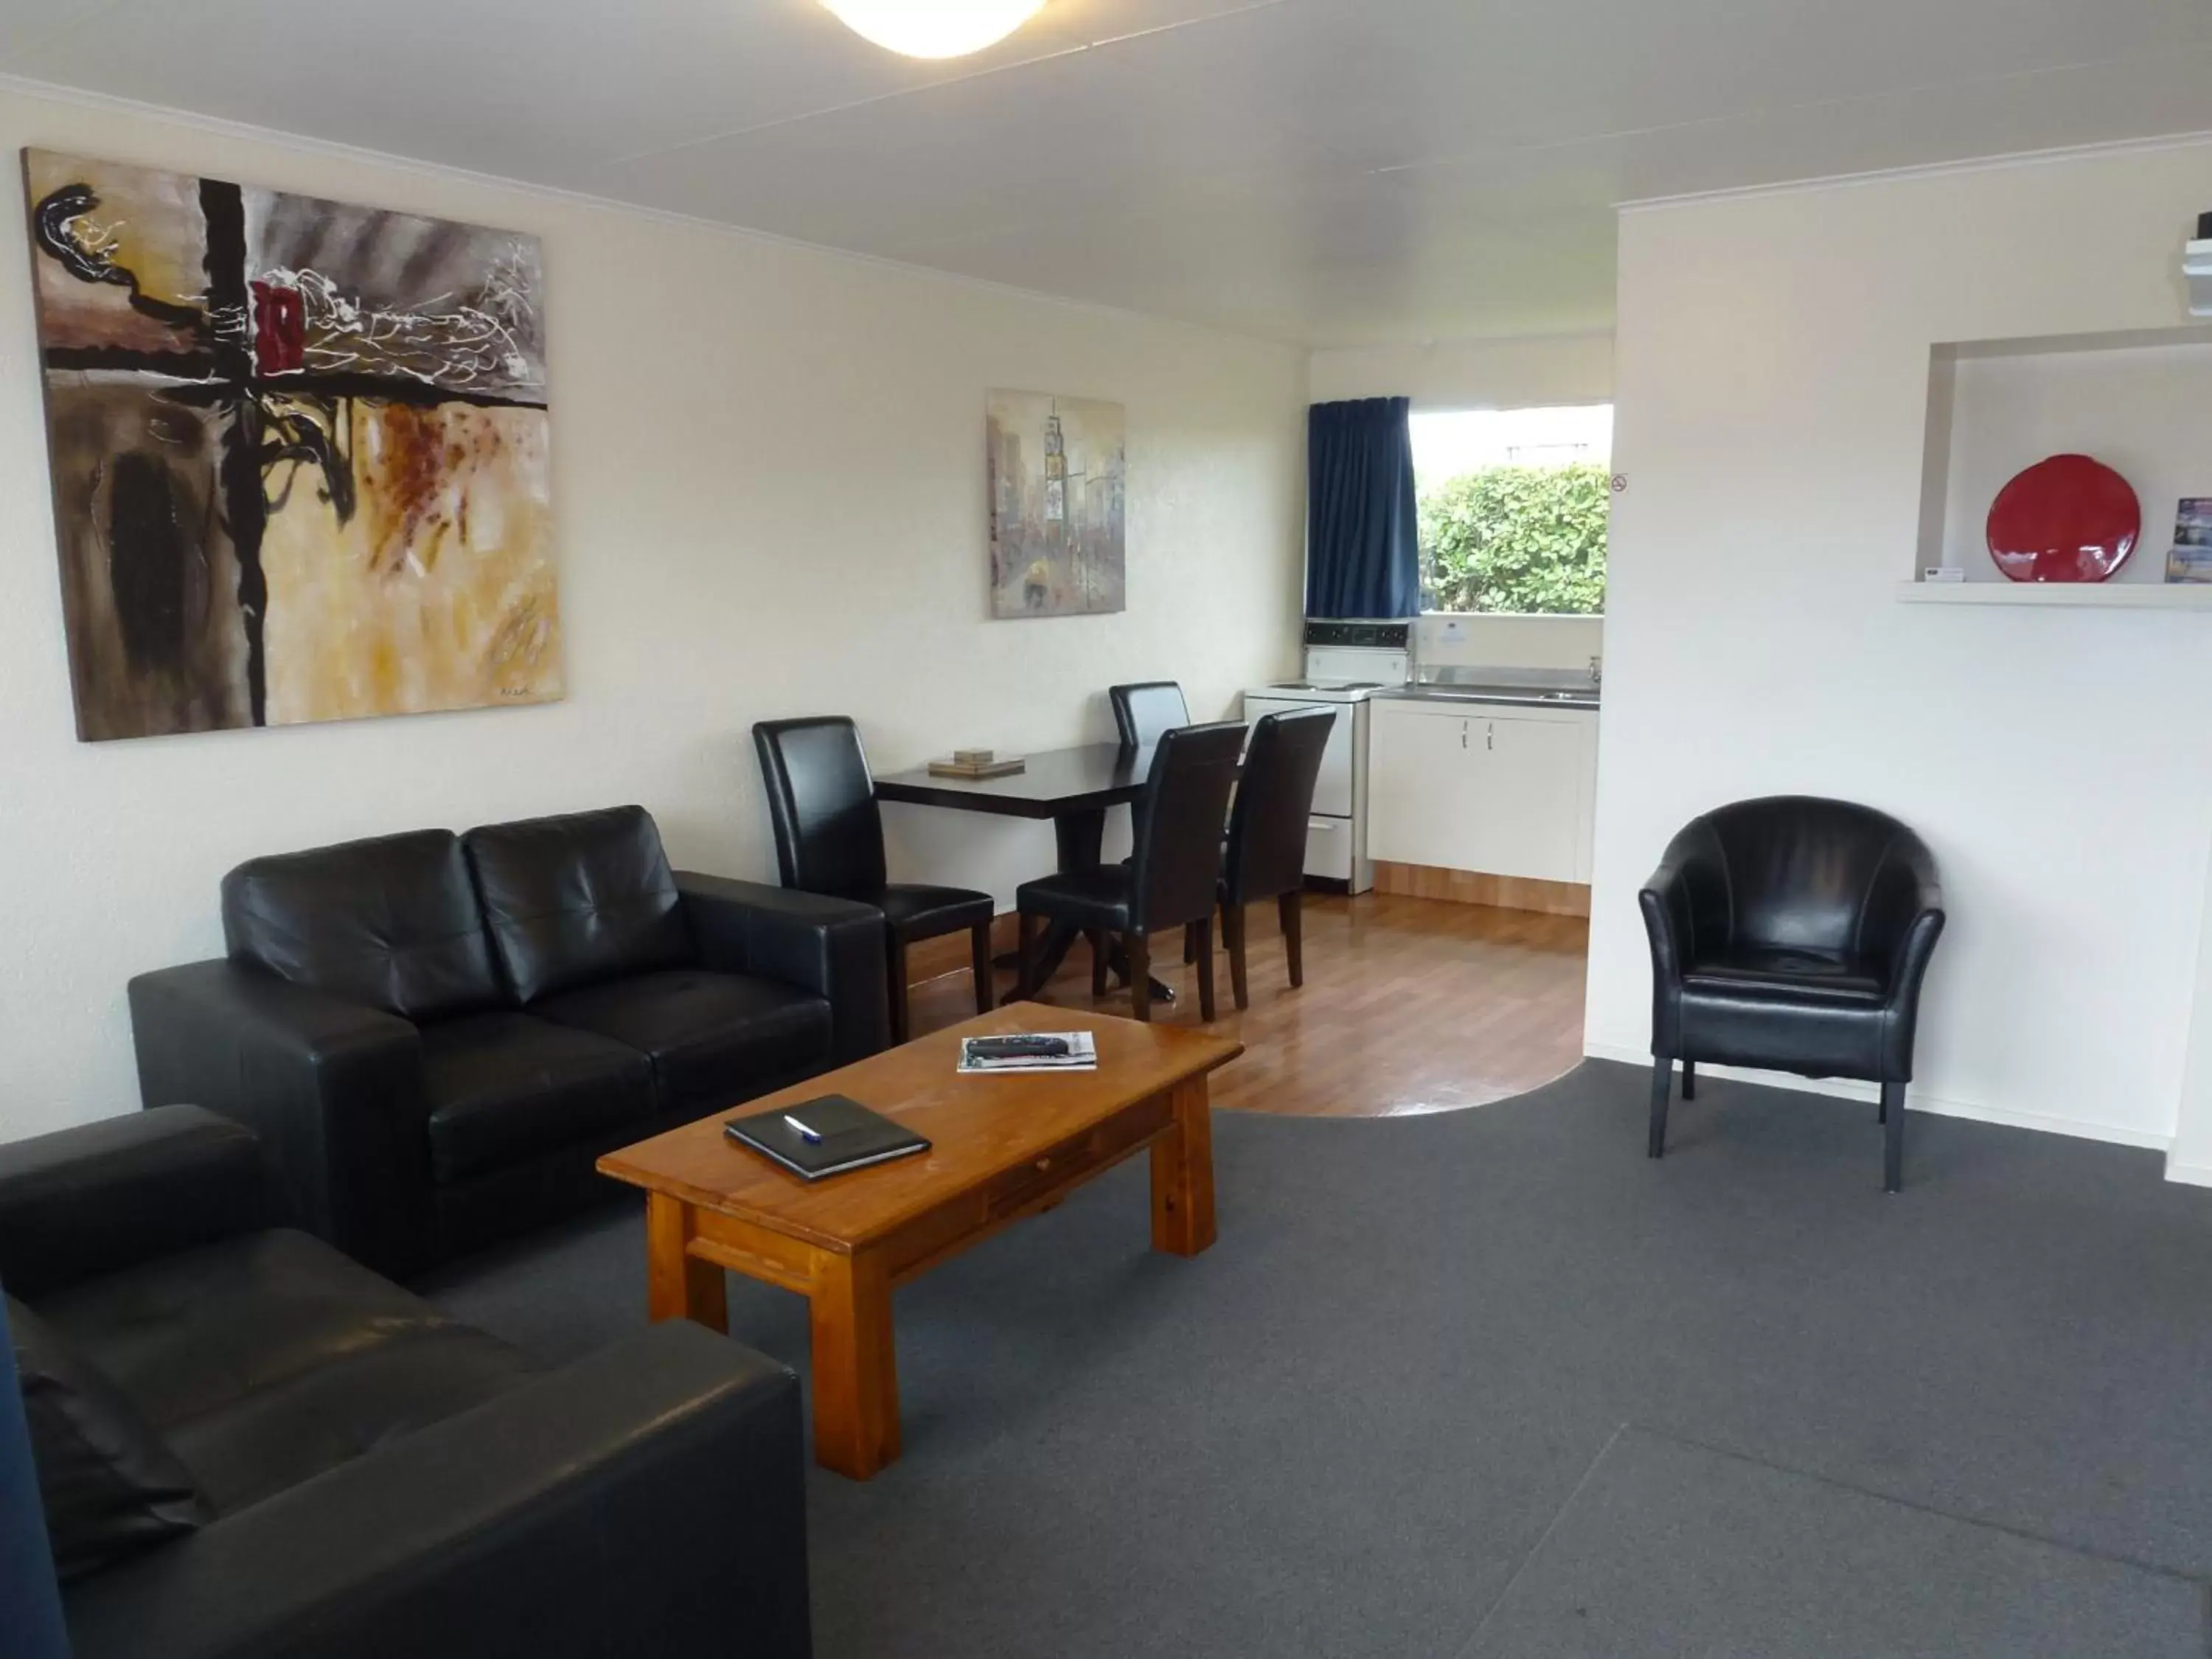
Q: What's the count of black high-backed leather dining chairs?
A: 4